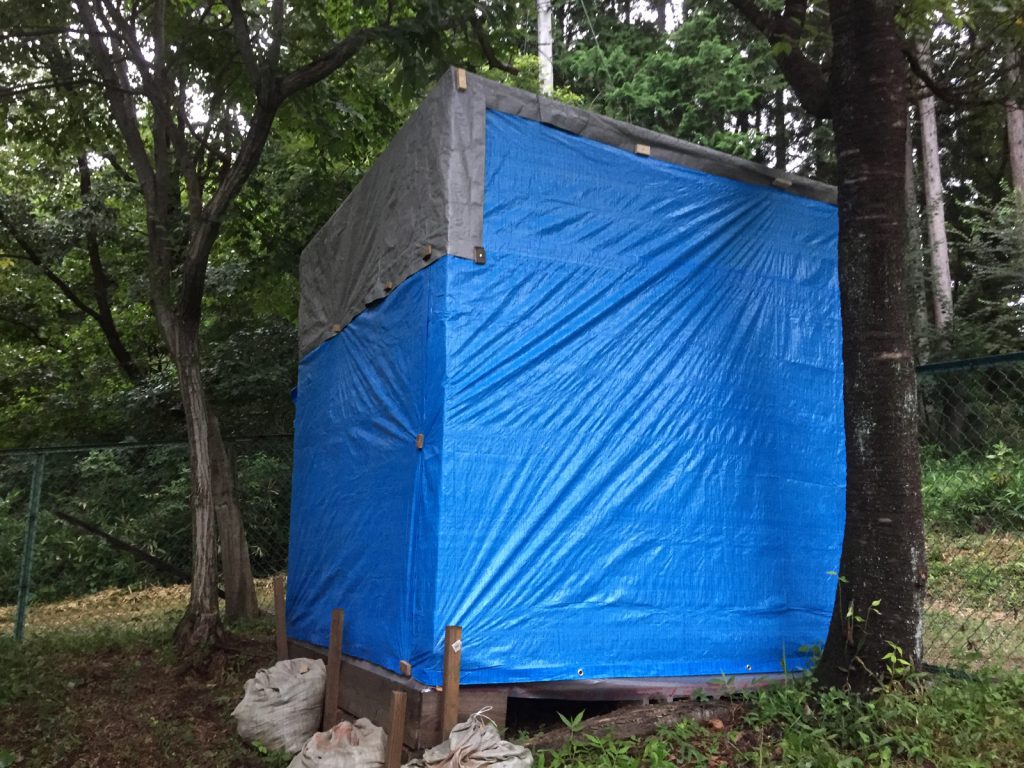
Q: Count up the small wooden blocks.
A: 9